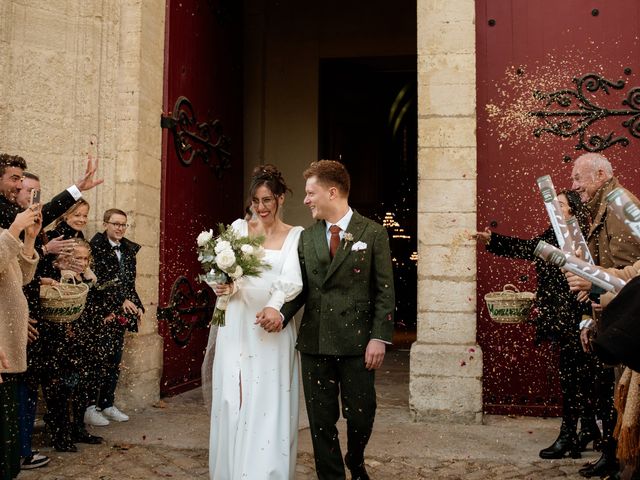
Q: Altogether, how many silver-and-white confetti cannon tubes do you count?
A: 4